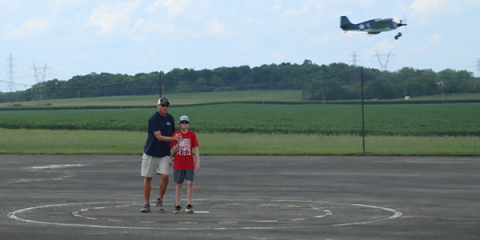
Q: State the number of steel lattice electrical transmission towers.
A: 5